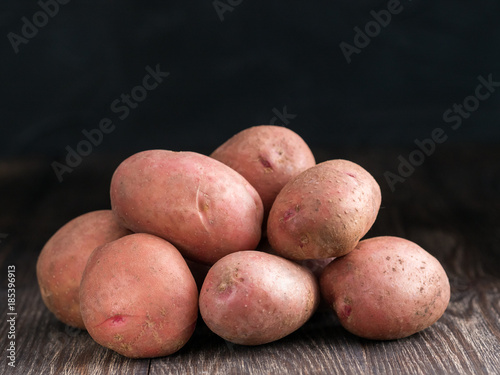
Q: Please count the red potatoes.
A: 7